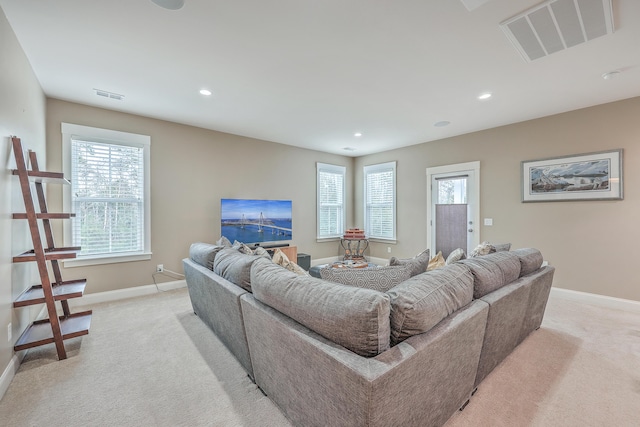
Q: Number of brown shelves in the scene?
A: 5